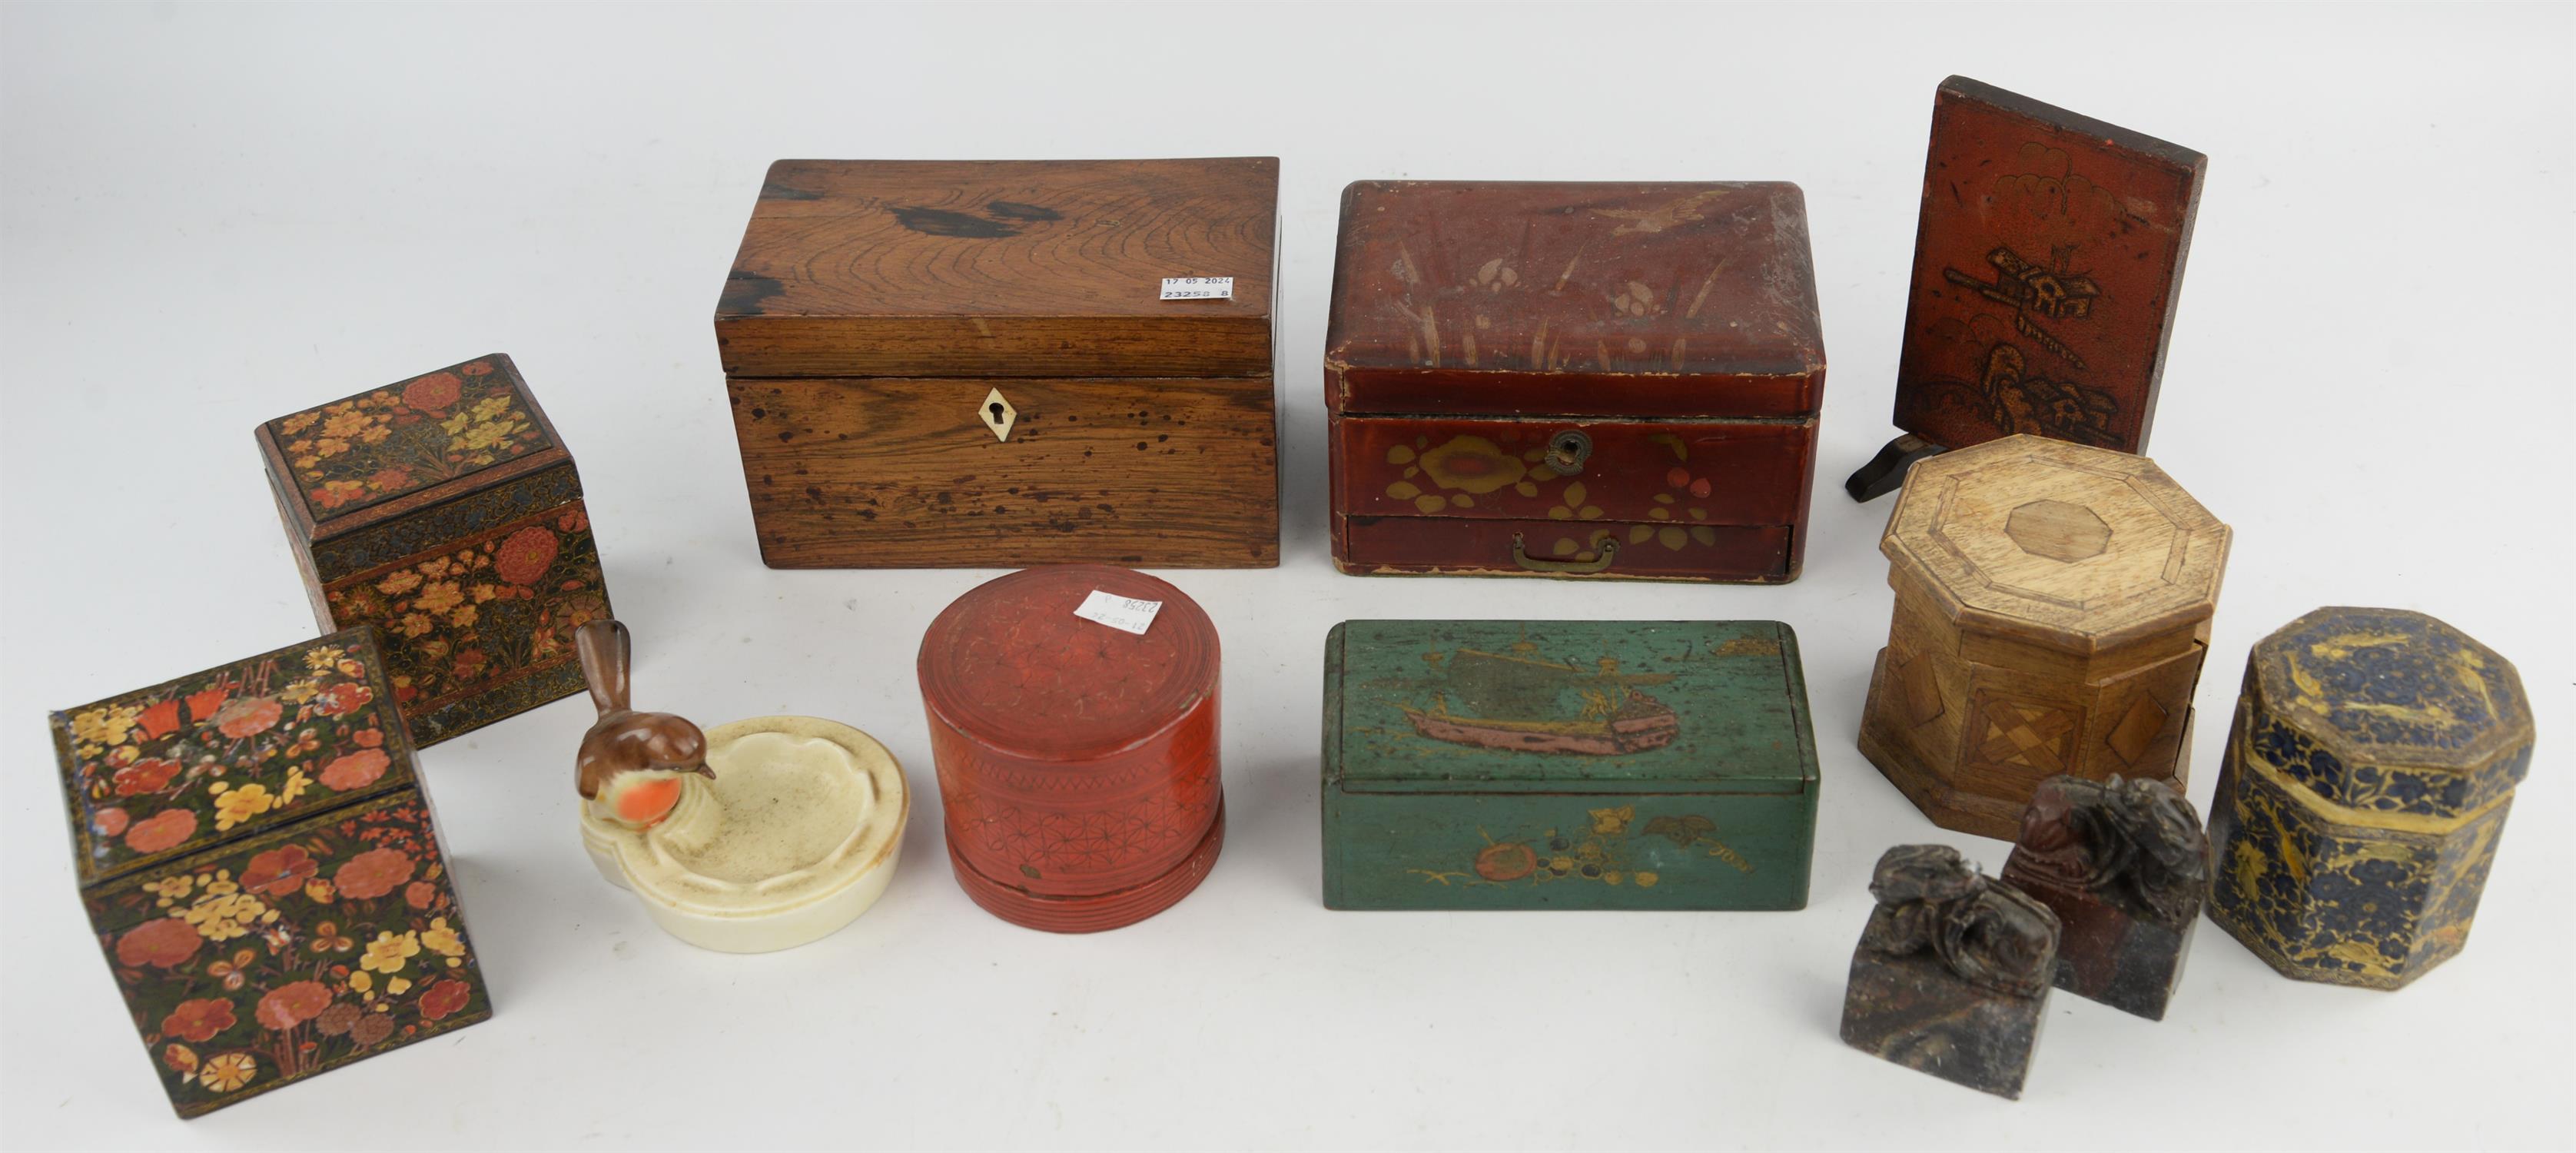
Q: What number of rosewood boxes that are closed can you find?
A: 1